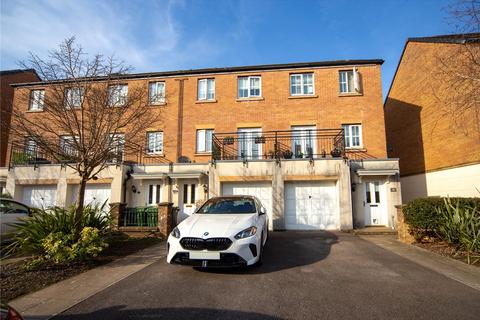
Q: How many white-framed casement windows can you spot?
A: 12